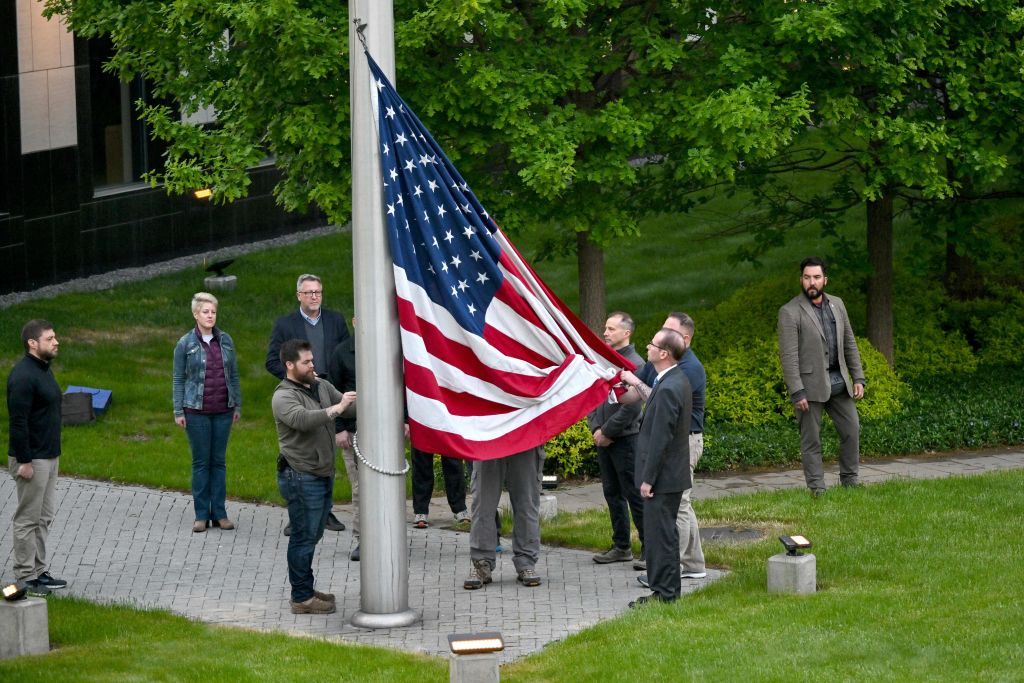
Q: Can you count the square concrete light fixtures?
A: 5